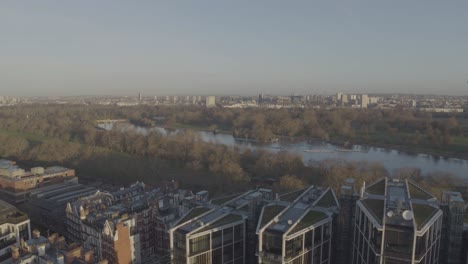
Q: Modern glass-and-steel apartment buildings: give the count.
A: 3